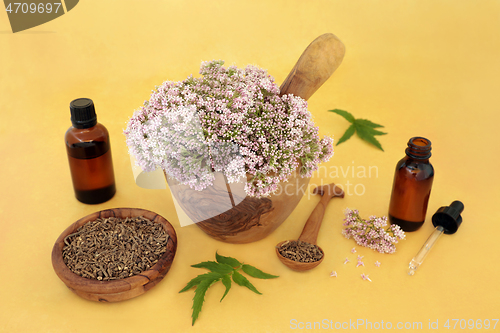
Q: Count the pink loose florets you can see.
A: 7